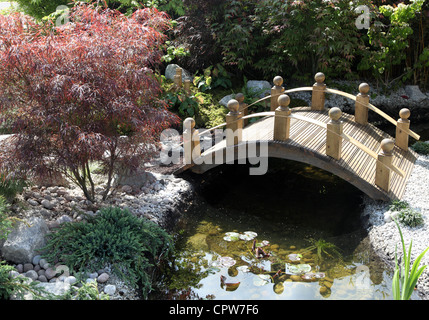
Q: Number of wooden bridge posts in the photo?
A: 10